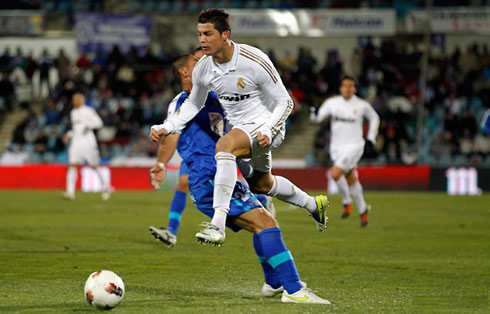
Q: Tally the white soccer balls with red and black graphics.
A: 1